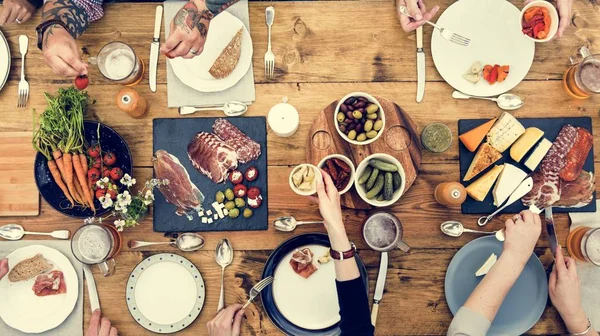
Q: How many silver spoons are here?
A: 7